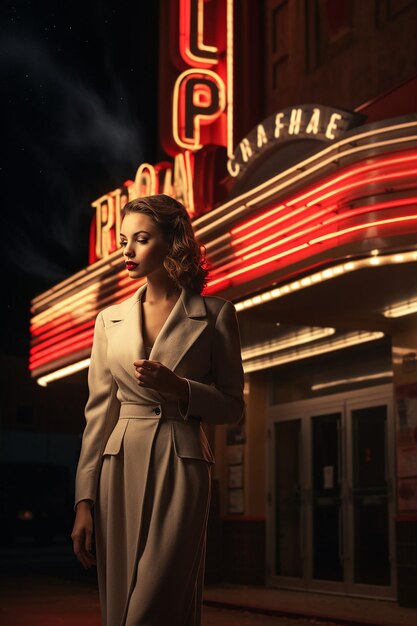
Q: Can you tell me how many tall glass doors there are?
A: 3